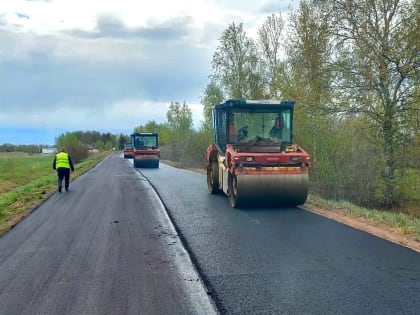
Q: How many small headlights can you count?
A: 2